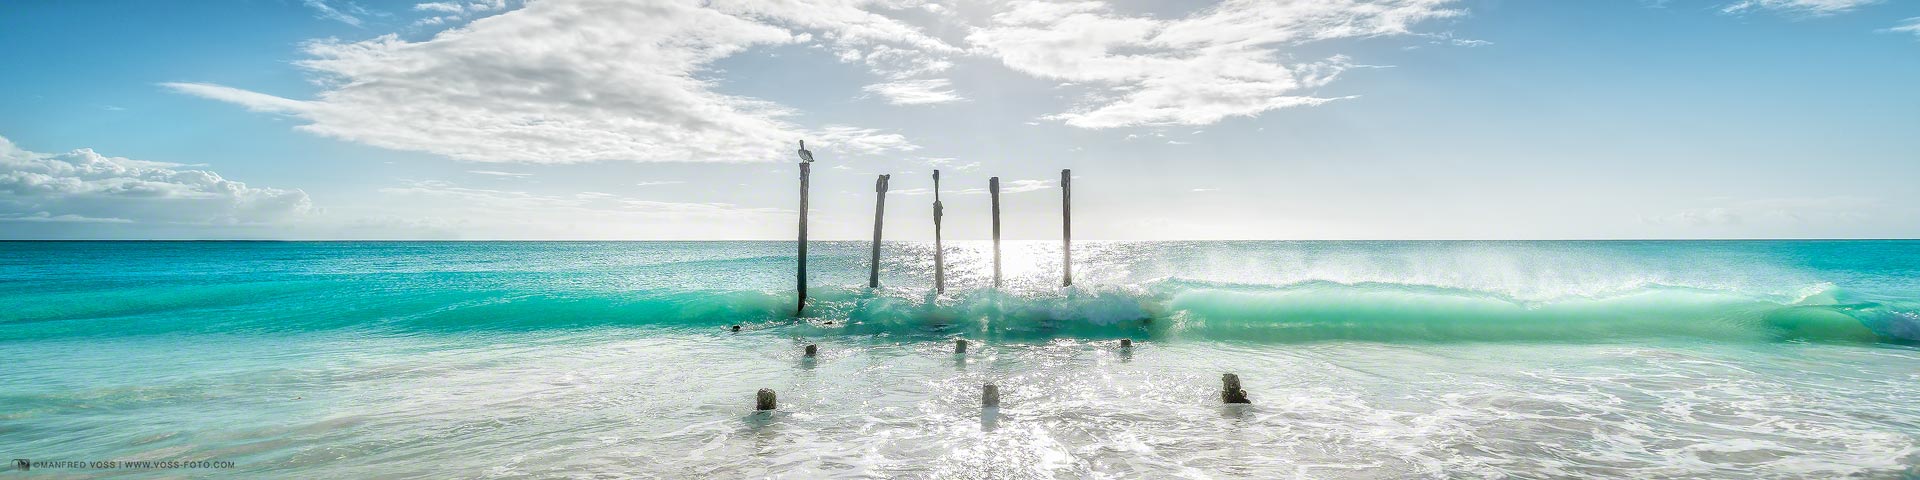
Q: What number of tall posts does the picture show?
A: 5